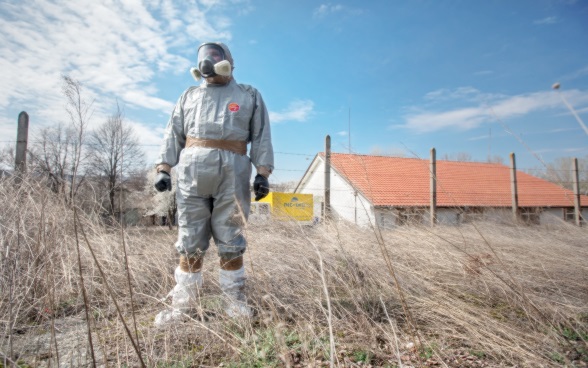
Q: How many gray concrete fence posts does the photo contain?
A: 5